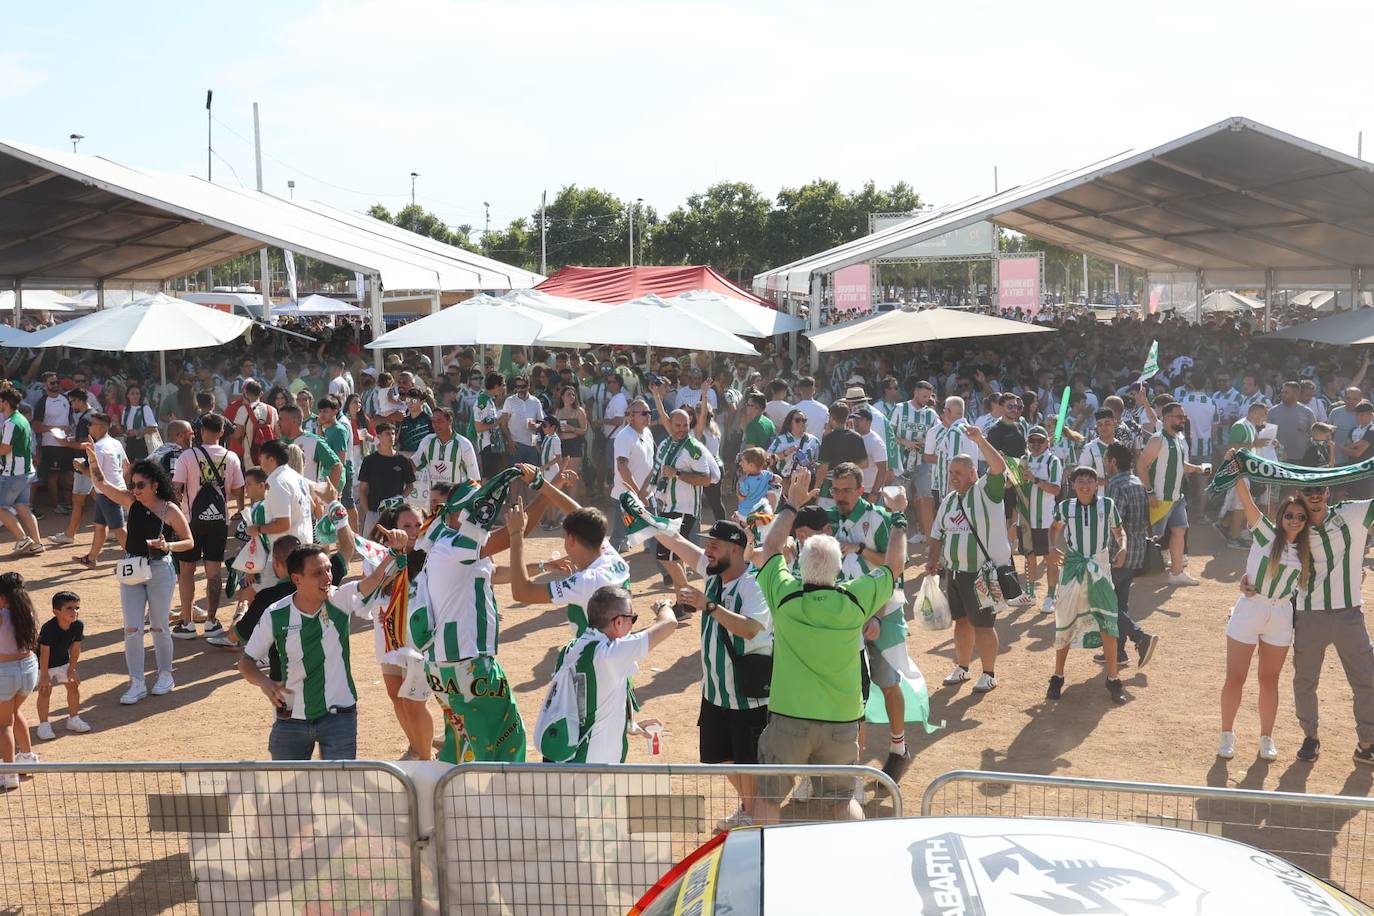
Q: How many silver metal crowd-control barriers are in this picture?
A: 3